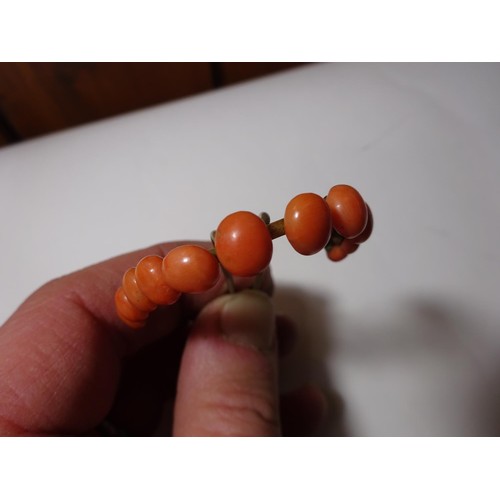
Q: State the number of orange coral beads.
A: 11